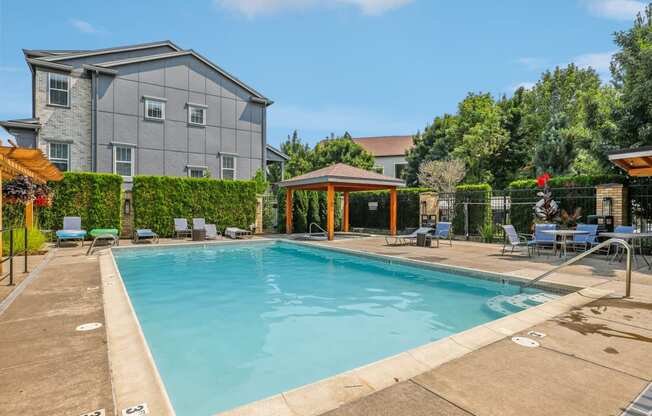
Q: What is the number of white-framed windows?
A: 7